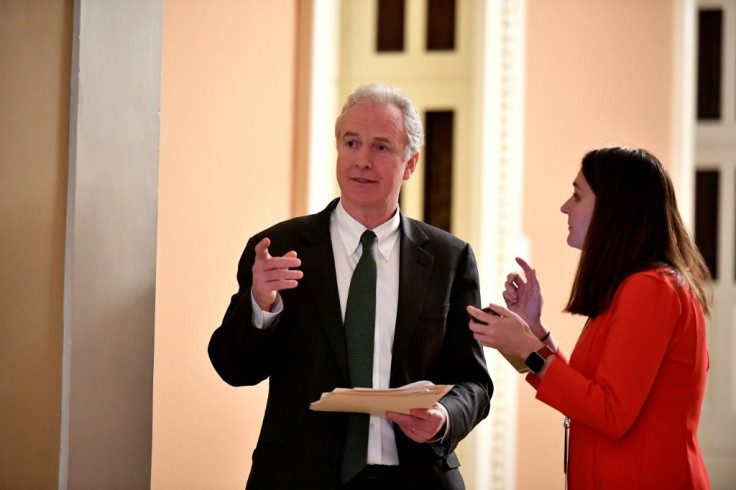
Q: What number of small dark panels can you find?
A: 5